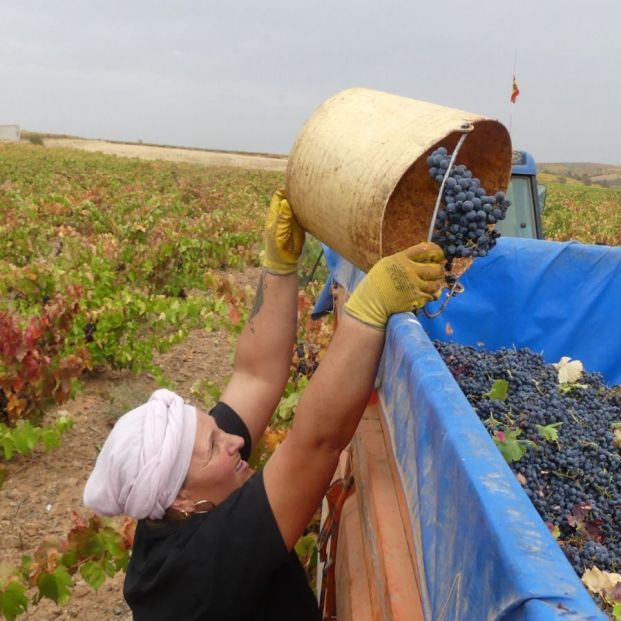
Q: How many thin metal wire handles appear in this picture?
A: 1